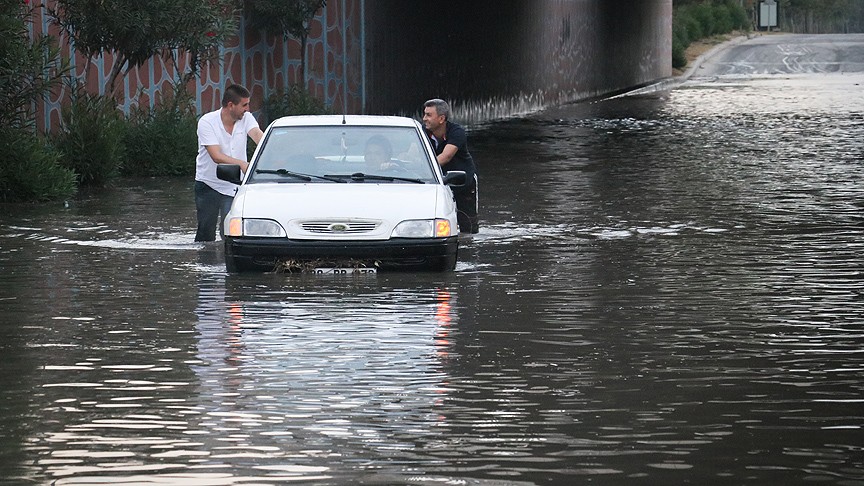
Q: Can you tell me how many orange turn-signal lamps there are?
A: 2